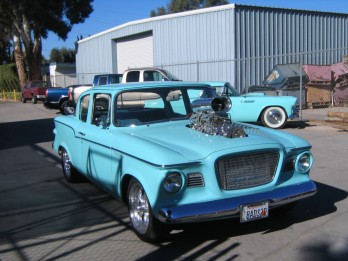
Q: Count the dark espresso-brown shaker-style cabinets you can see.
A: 0